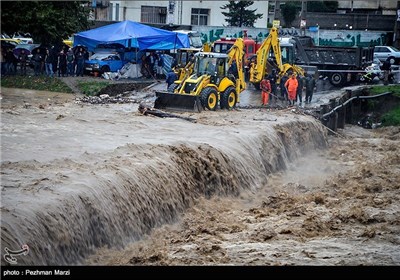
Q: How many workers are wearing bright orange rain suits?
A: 2